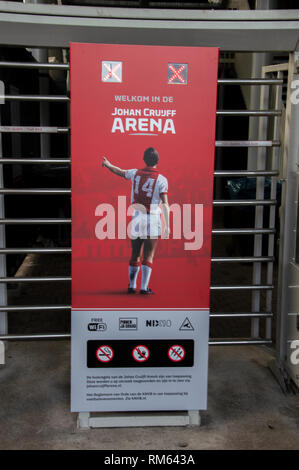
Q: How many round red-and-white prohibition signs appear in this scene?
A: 3